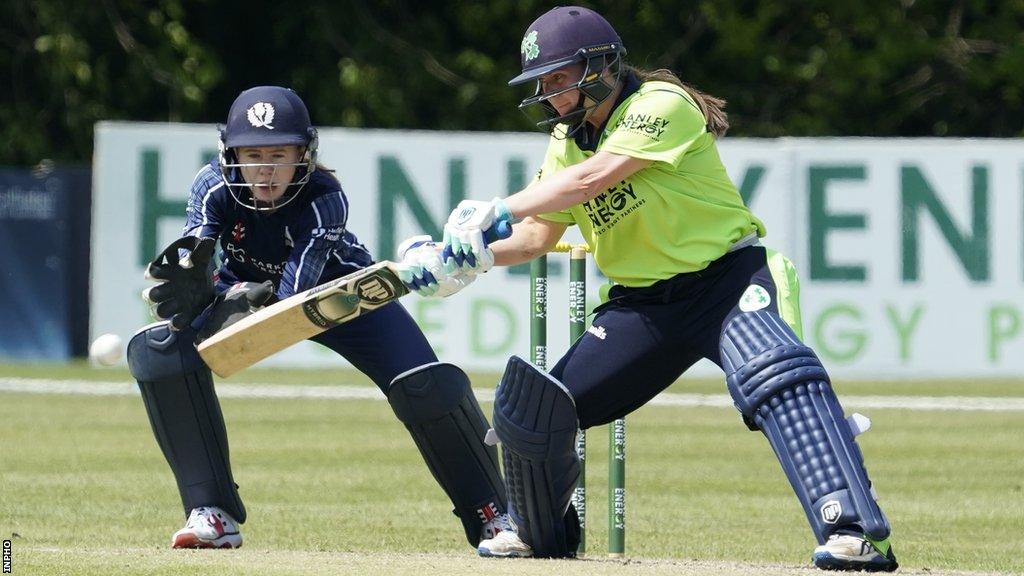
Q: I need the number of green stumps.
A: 3